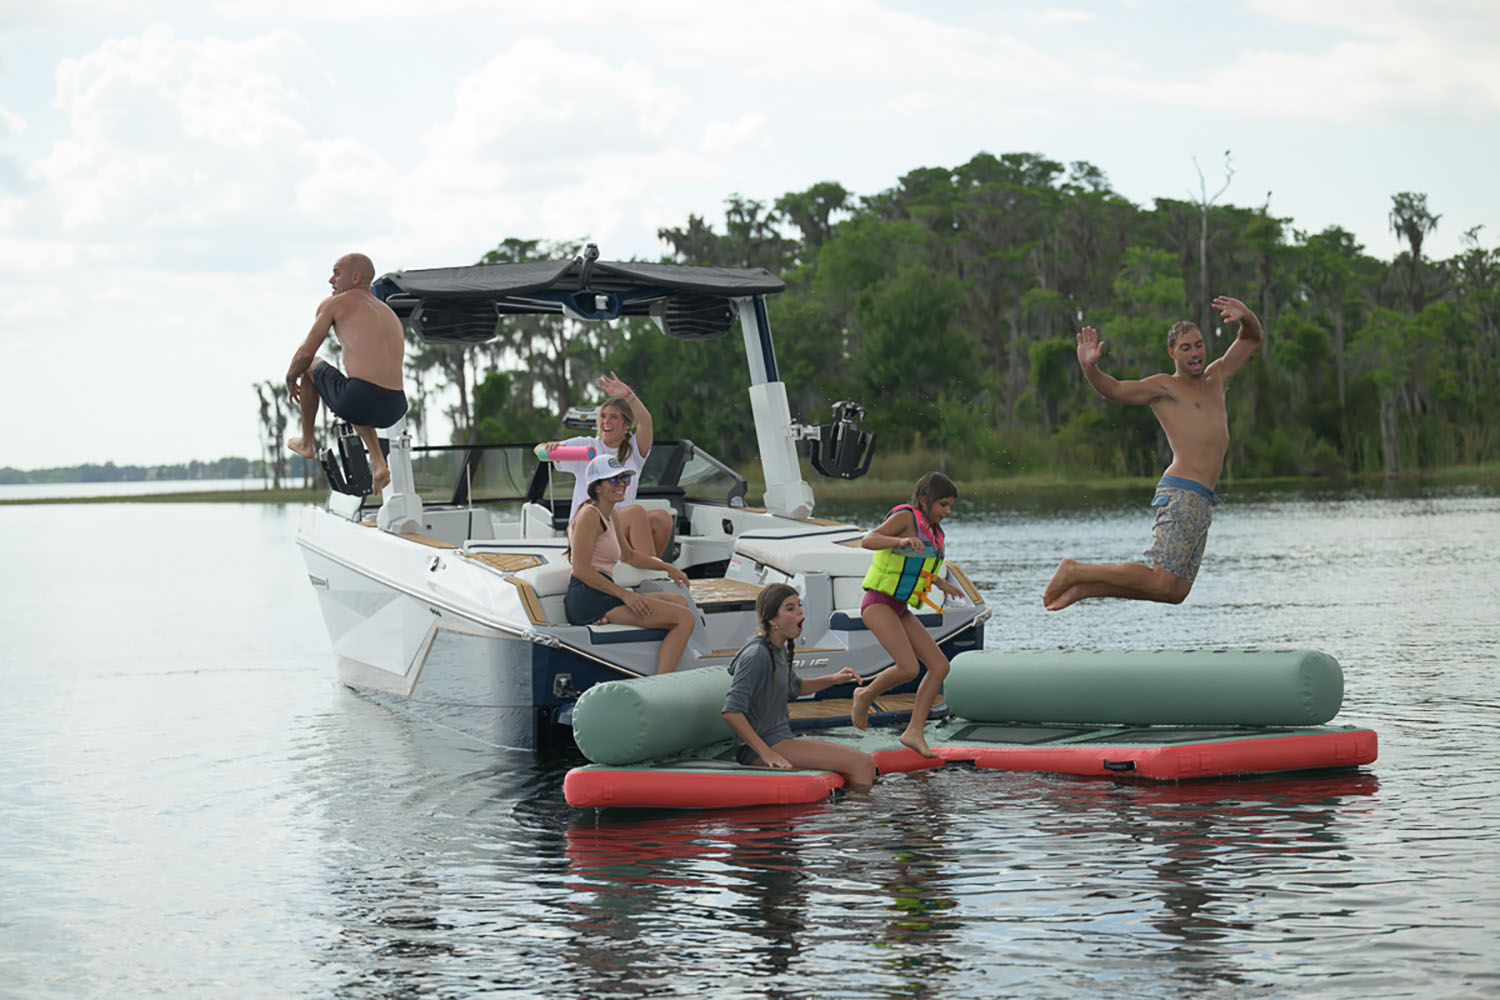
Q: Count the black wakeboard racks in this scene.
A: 2